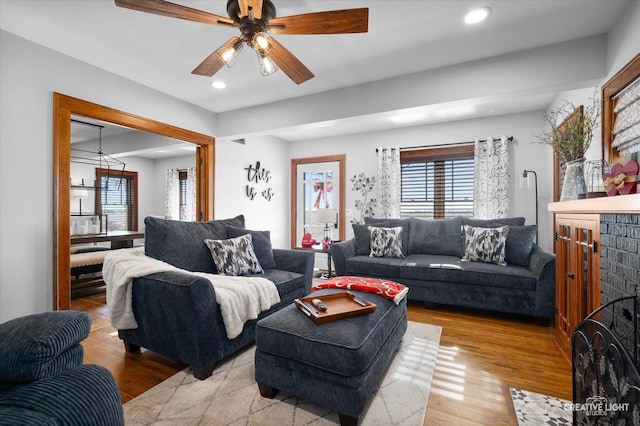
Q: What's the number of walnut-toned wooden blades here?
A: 5